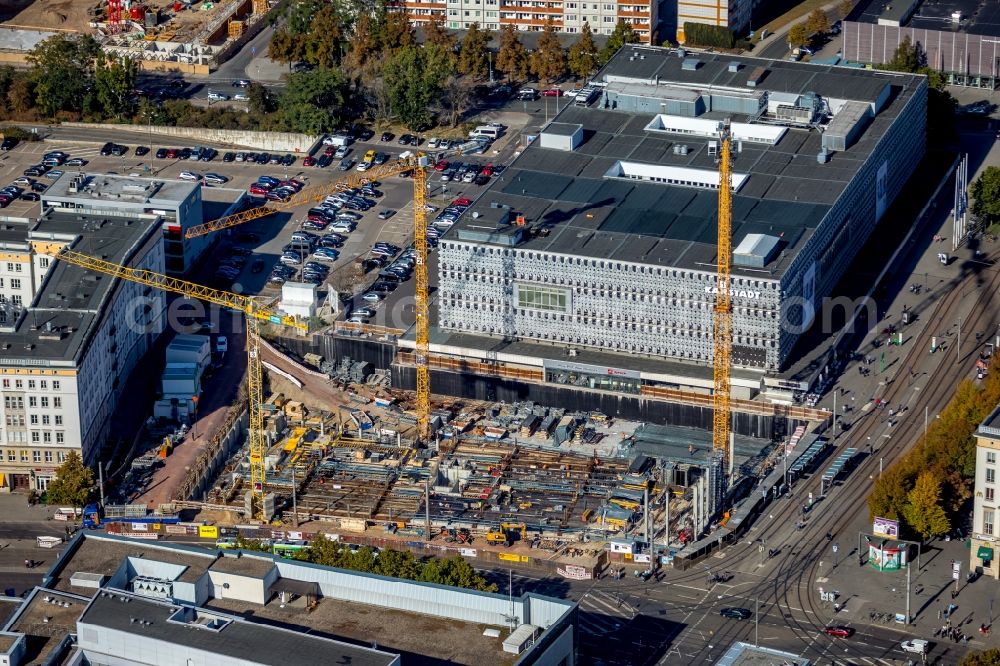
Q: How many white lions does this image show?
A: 0